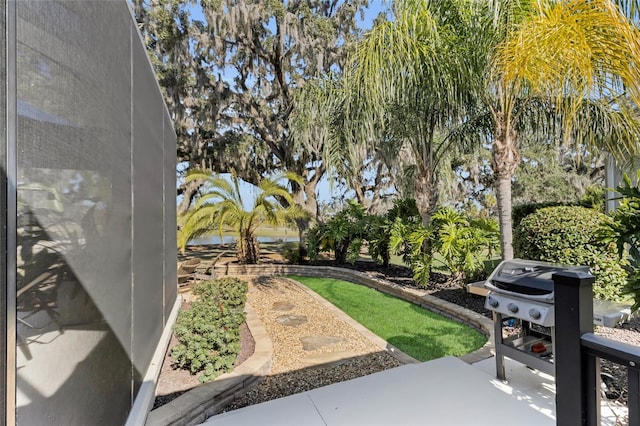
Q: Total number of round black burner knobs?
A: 3